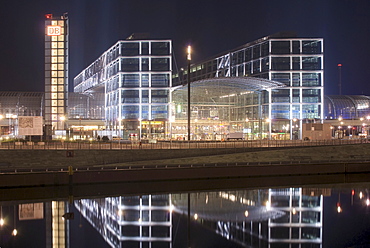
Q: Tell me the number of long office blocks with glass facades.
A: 2